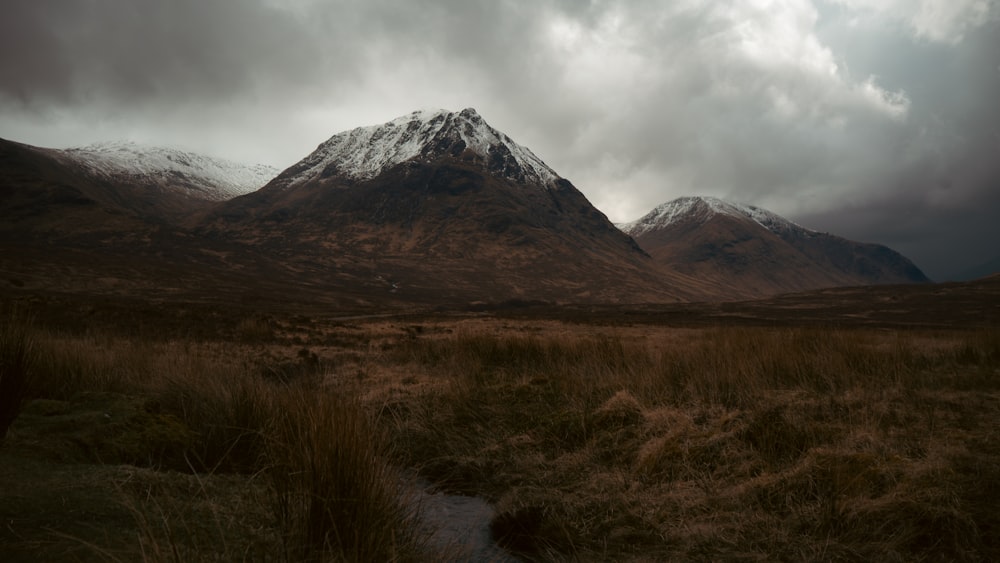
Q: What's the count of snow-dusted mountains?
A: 3